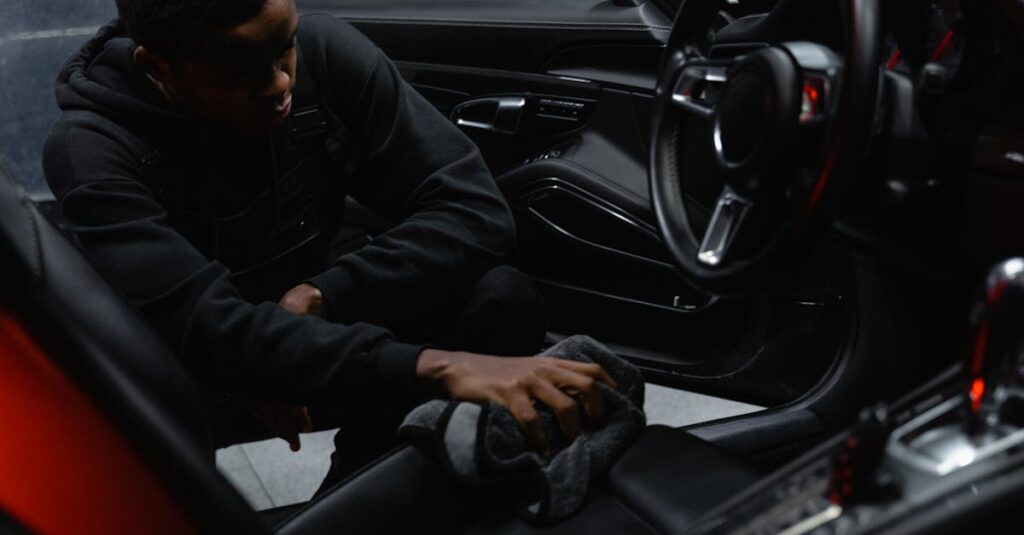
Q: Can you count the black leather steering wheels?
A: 1